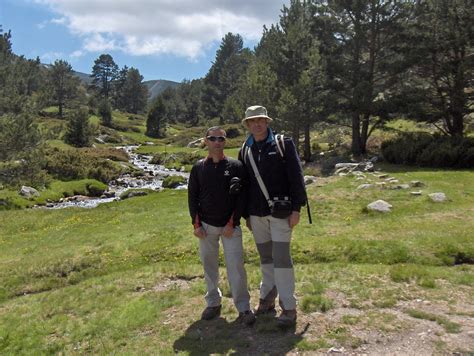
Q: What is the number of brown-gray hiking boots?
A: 4